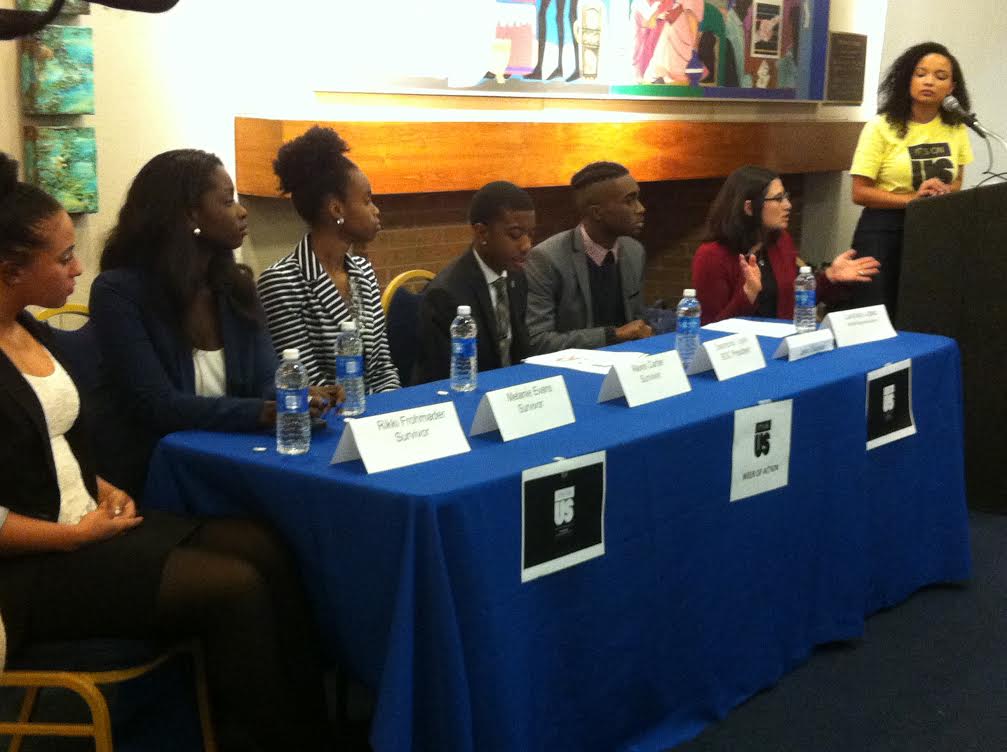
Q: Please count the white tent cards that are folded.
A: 6